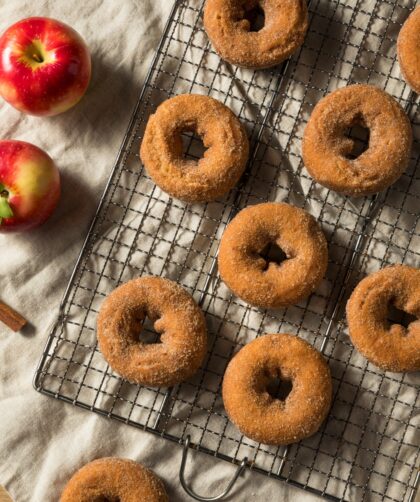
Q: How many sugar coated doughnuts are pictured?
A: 9